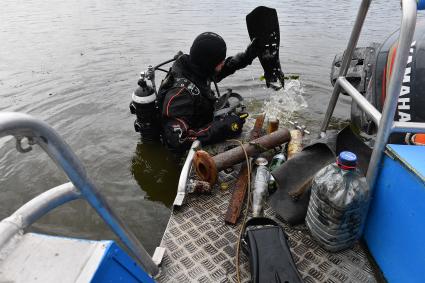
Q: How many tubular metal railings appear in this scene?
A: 2